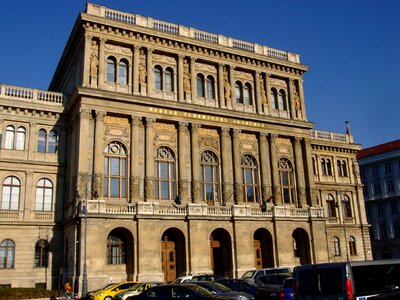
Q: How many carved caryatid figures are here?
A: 6